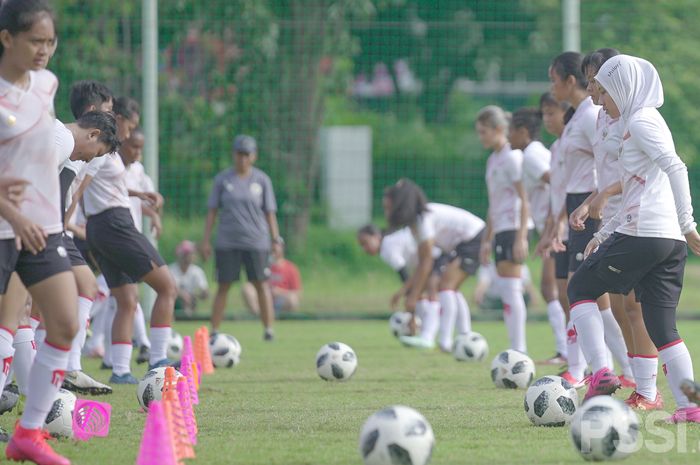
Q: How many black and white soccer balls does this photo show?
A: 11